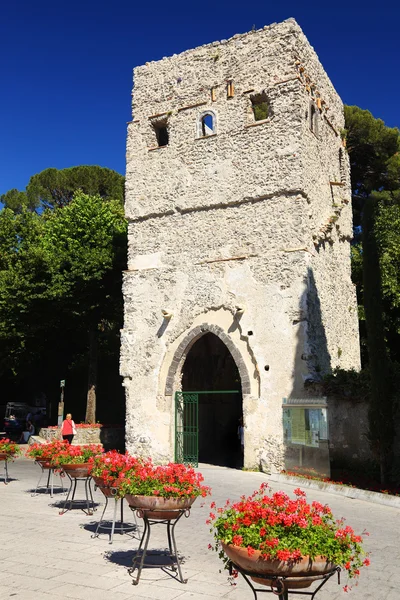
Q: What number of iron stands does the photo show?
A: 6